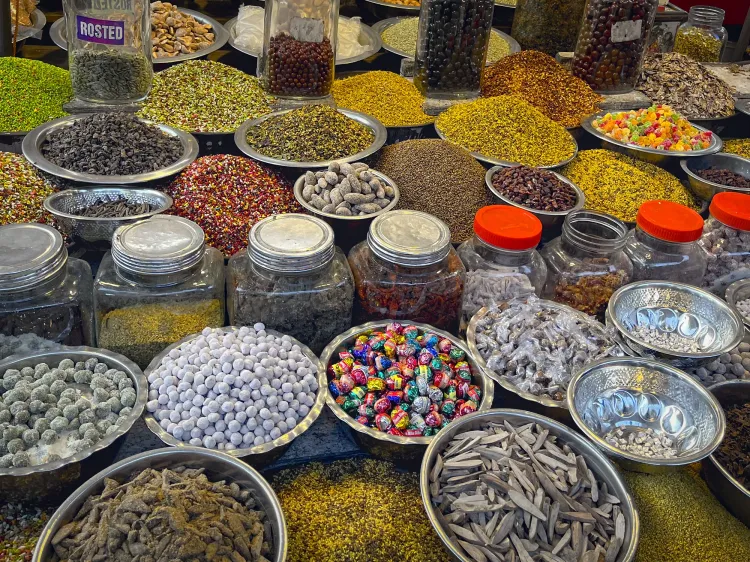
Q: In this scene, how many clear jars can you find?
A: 14